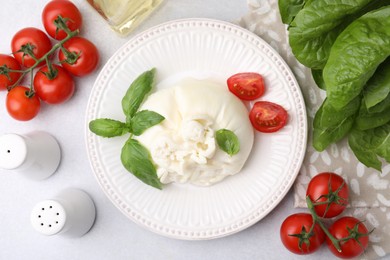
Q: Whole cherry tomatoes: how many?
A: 9